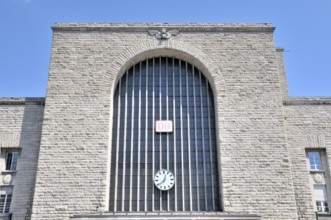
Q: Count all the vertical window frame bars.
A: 14